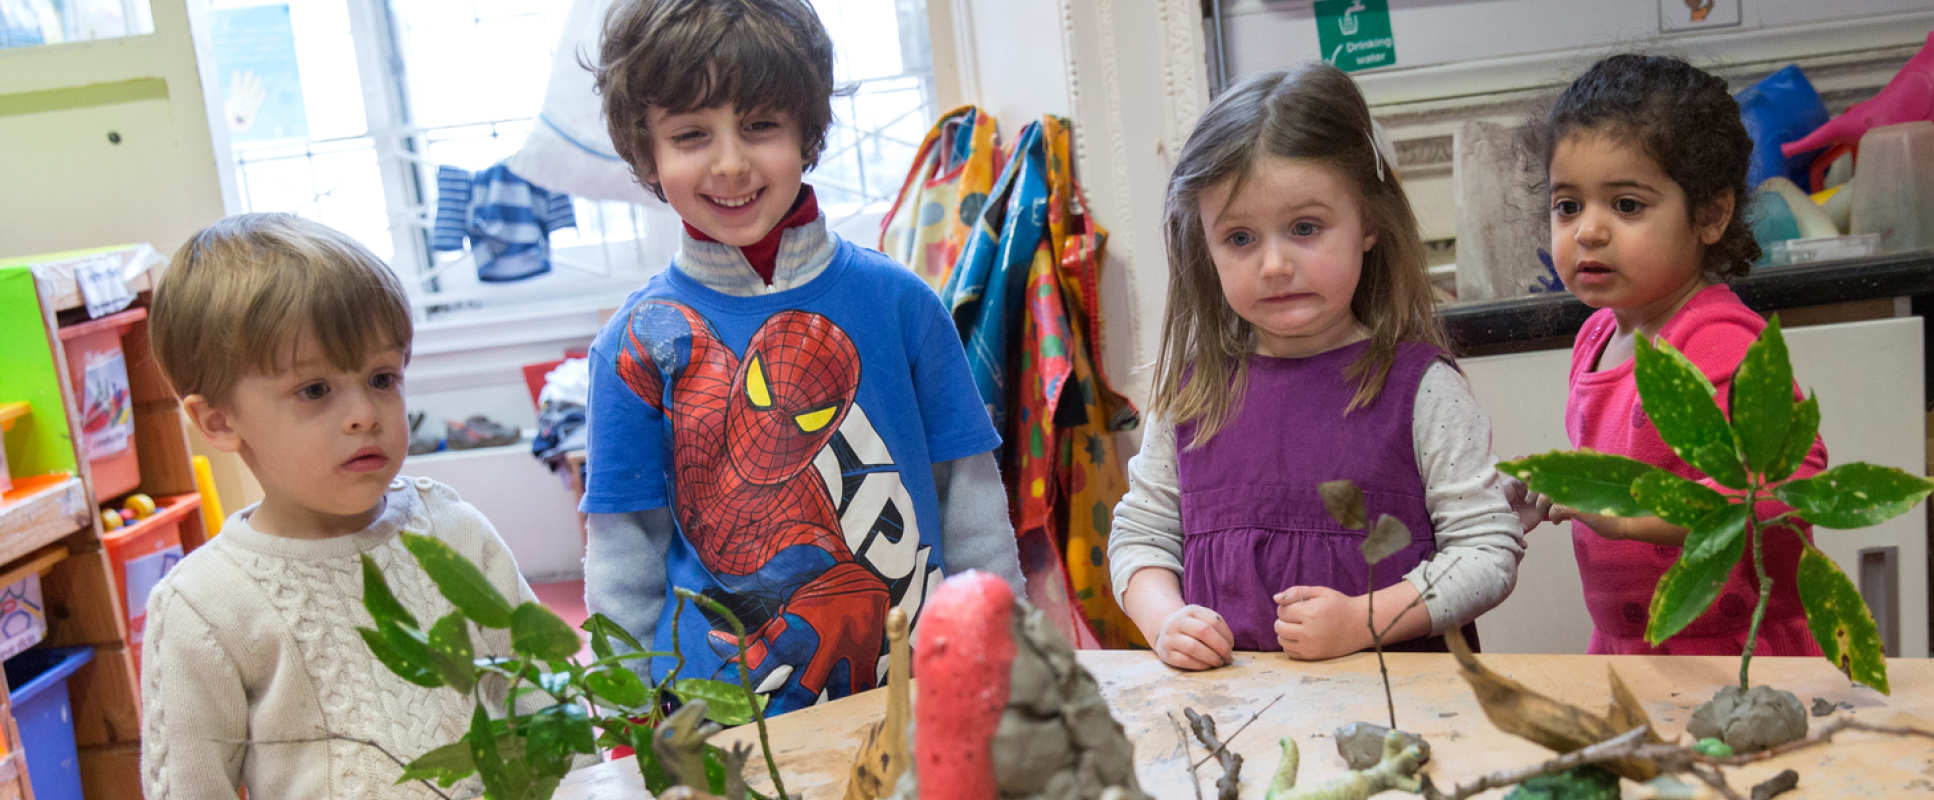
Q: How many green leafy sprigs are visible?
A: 2